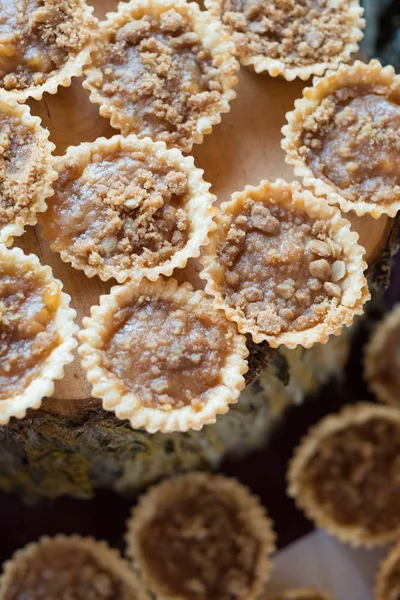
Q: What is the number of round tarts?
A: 15